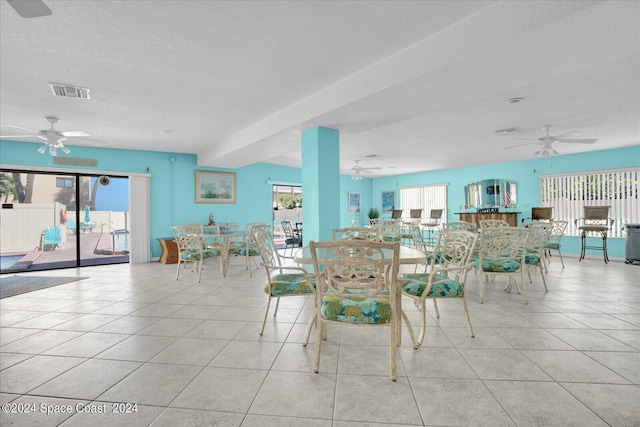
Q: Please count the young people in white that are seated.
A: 0